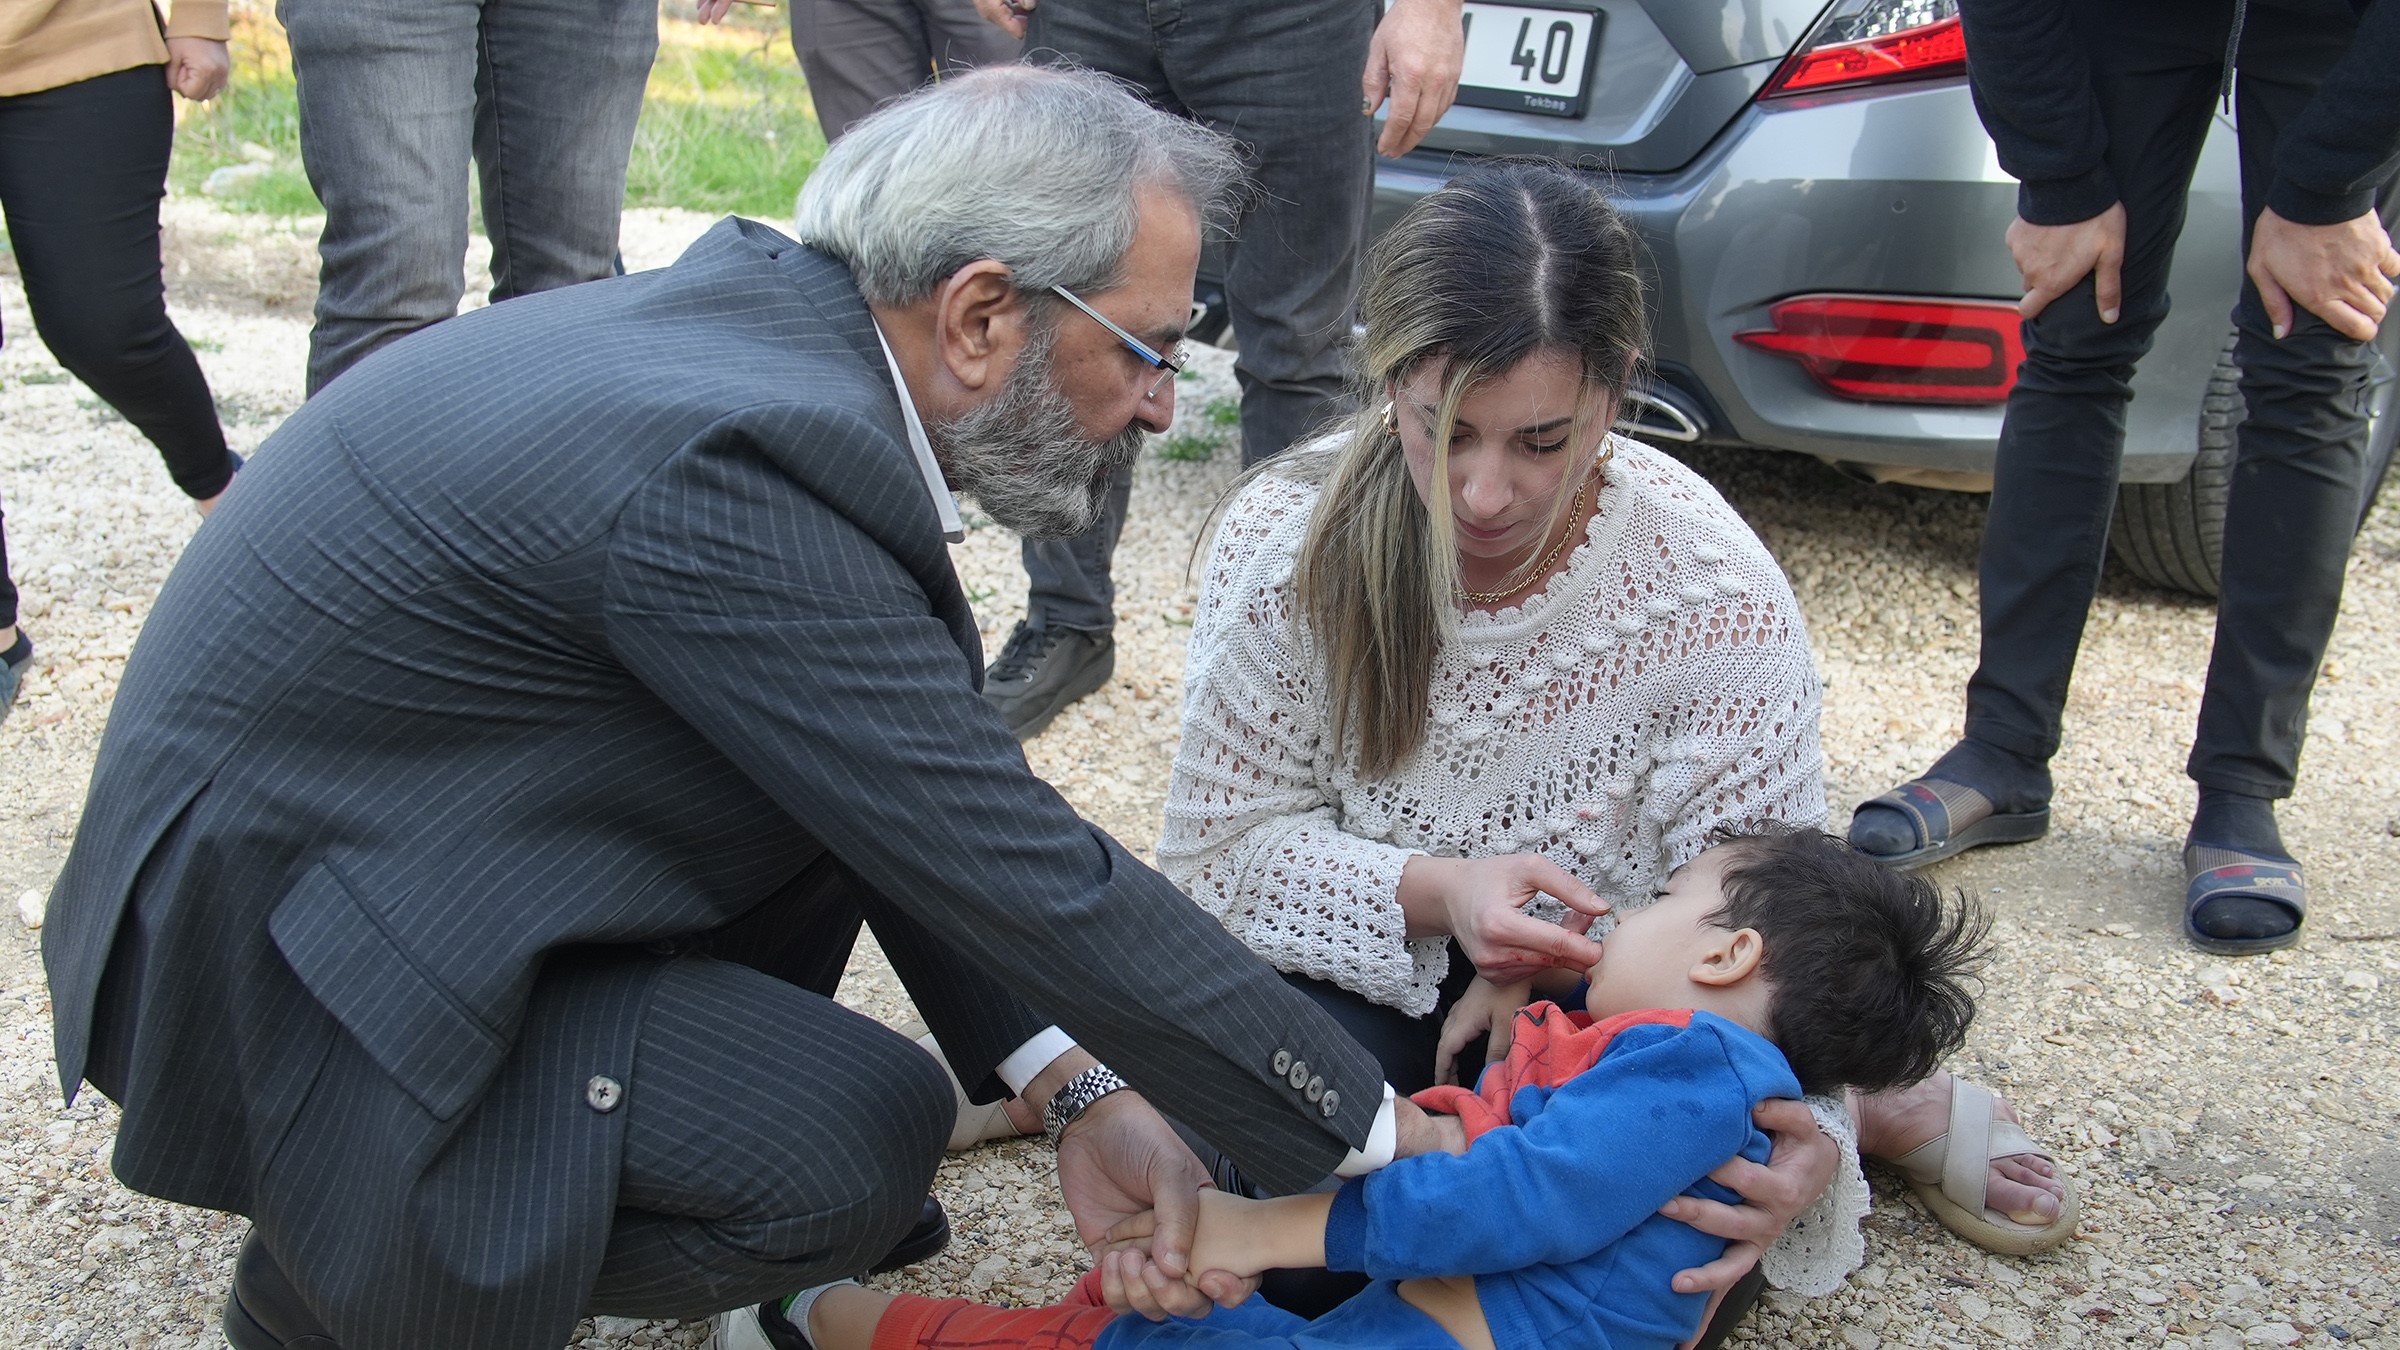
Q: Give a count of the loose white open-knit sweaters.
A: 1